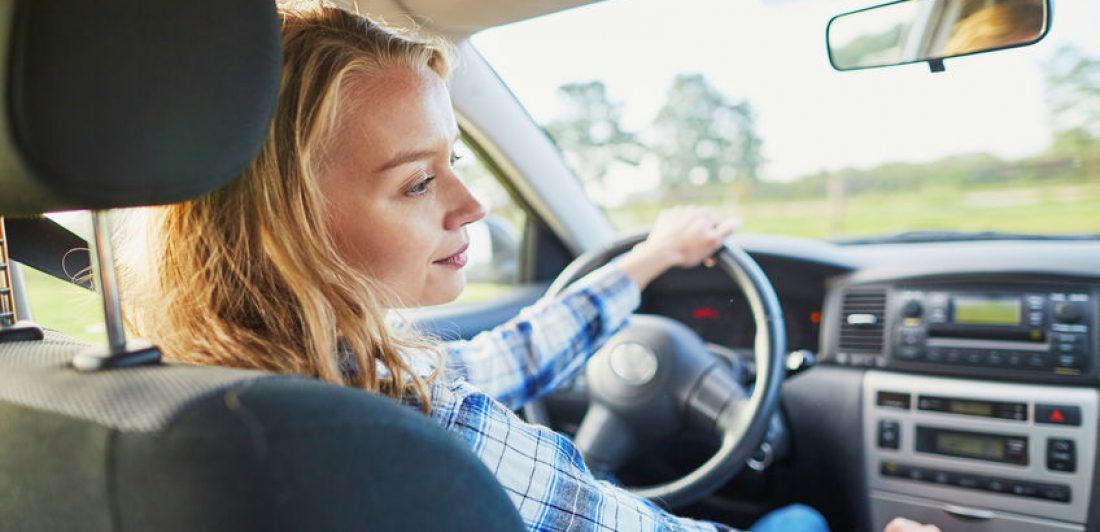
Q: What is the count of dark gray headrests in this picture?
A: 1